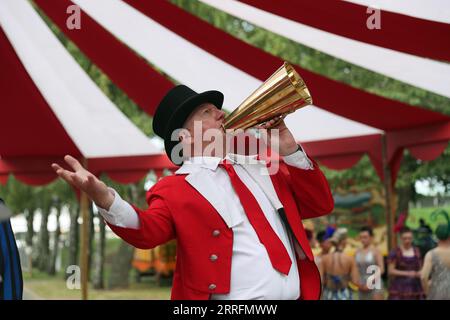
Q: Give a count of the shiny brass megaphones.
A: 1